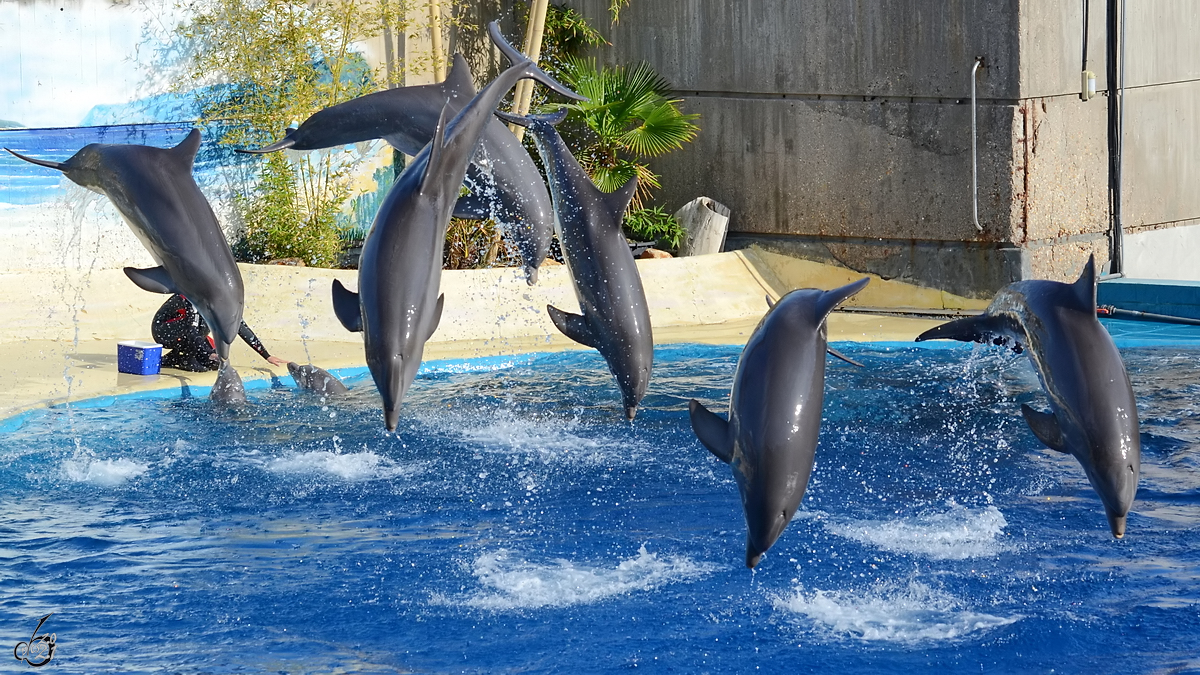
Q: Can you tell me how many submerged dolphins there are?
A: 2